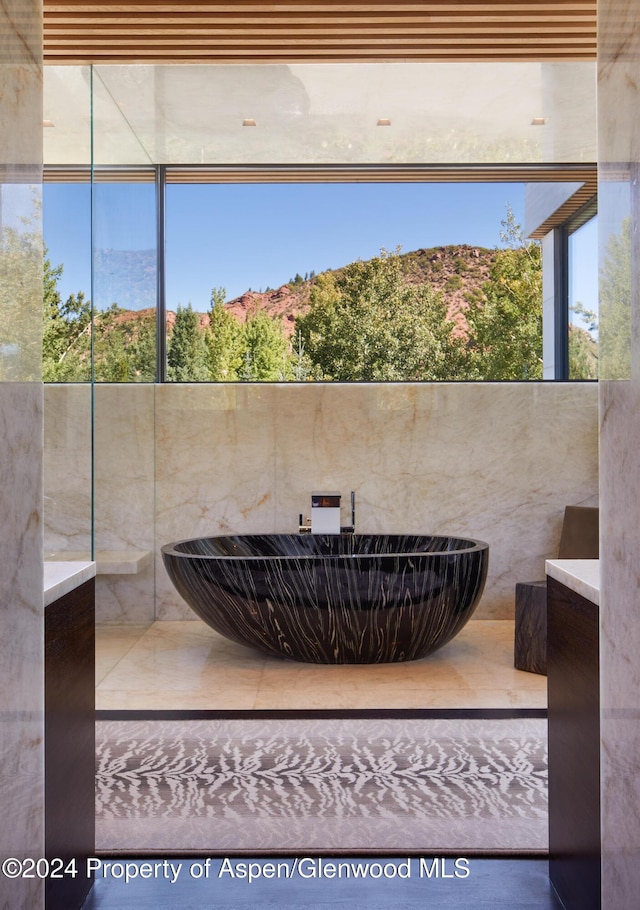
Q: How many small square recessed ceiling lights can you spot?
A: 4